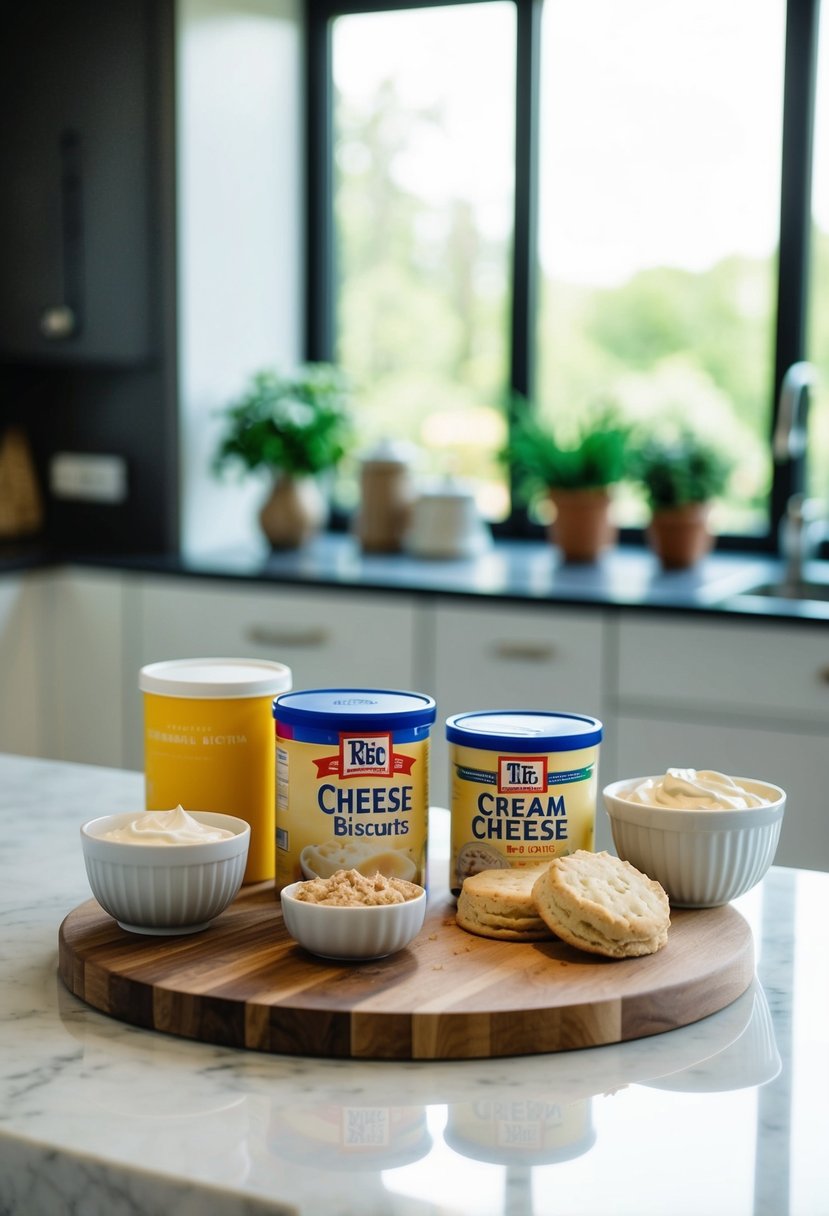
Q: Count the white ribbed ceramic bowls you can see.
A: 3